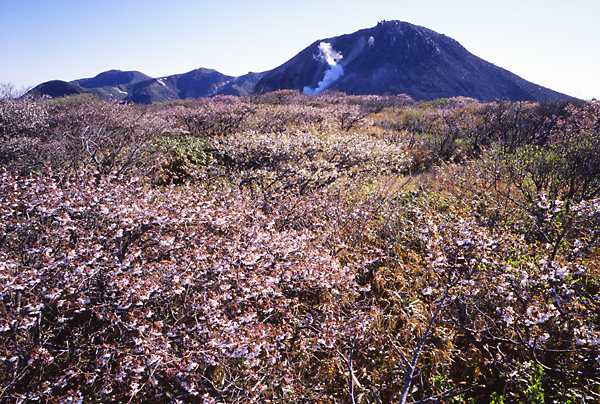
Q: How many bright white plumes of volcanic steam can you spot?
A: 1